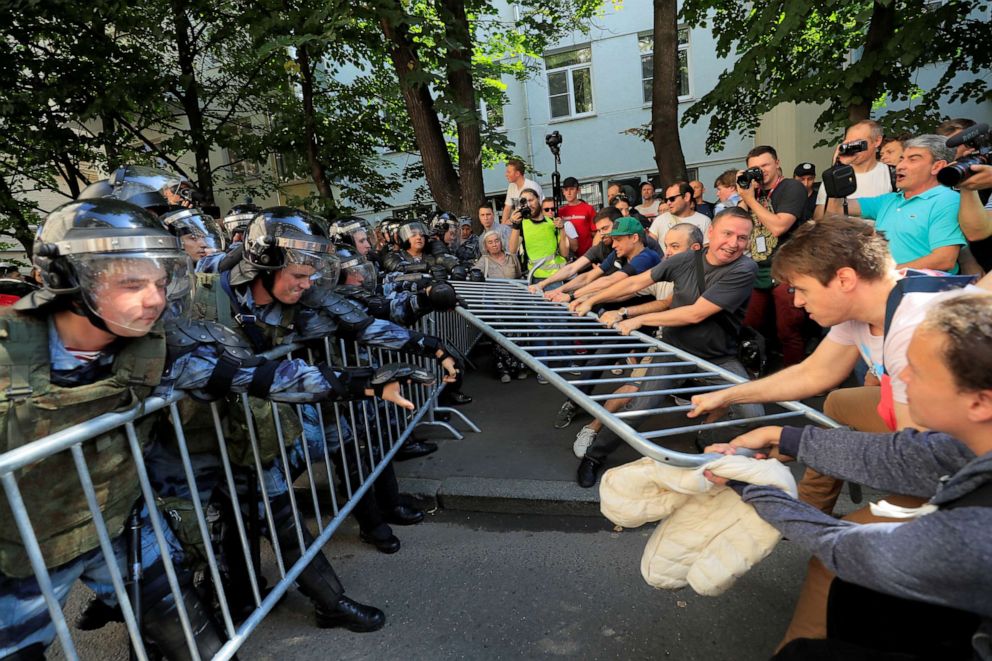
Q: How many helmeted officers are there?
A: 10